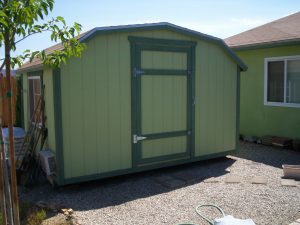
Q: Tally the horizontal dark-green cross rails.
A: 2